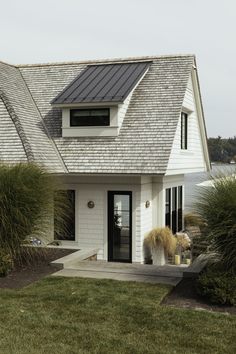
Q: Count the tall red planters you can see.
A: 0